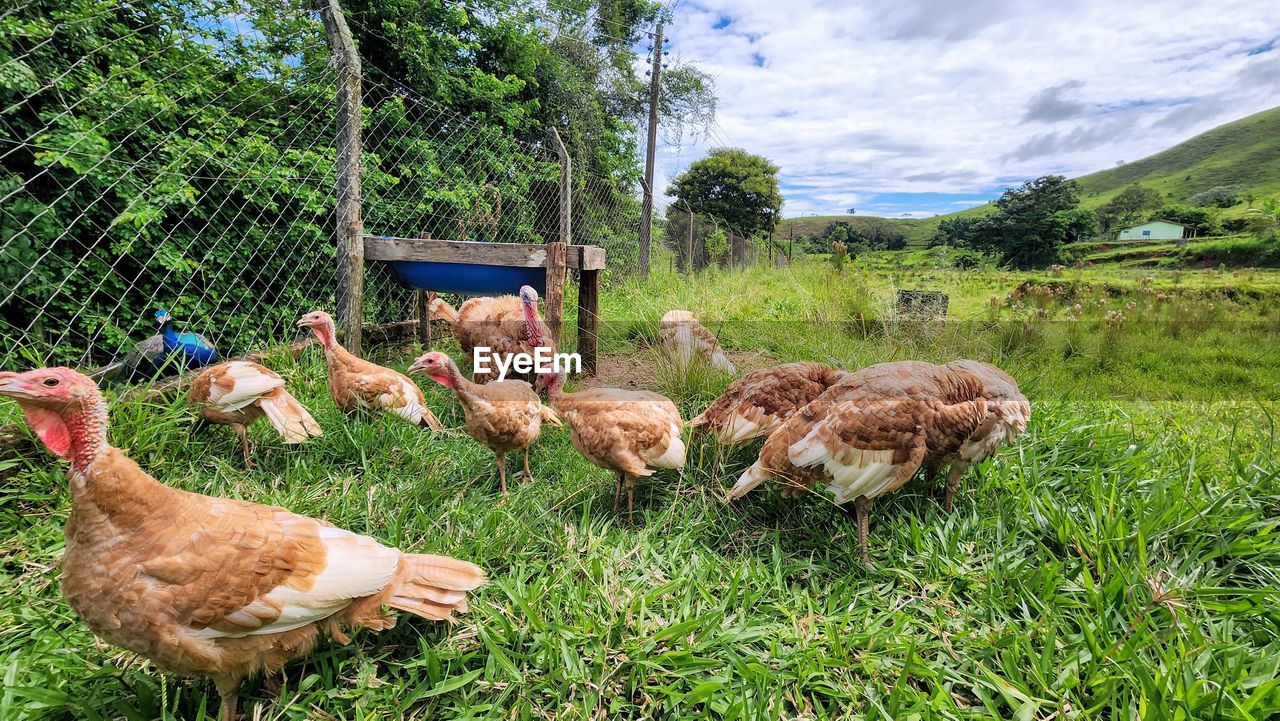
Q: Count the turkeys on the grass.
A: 10